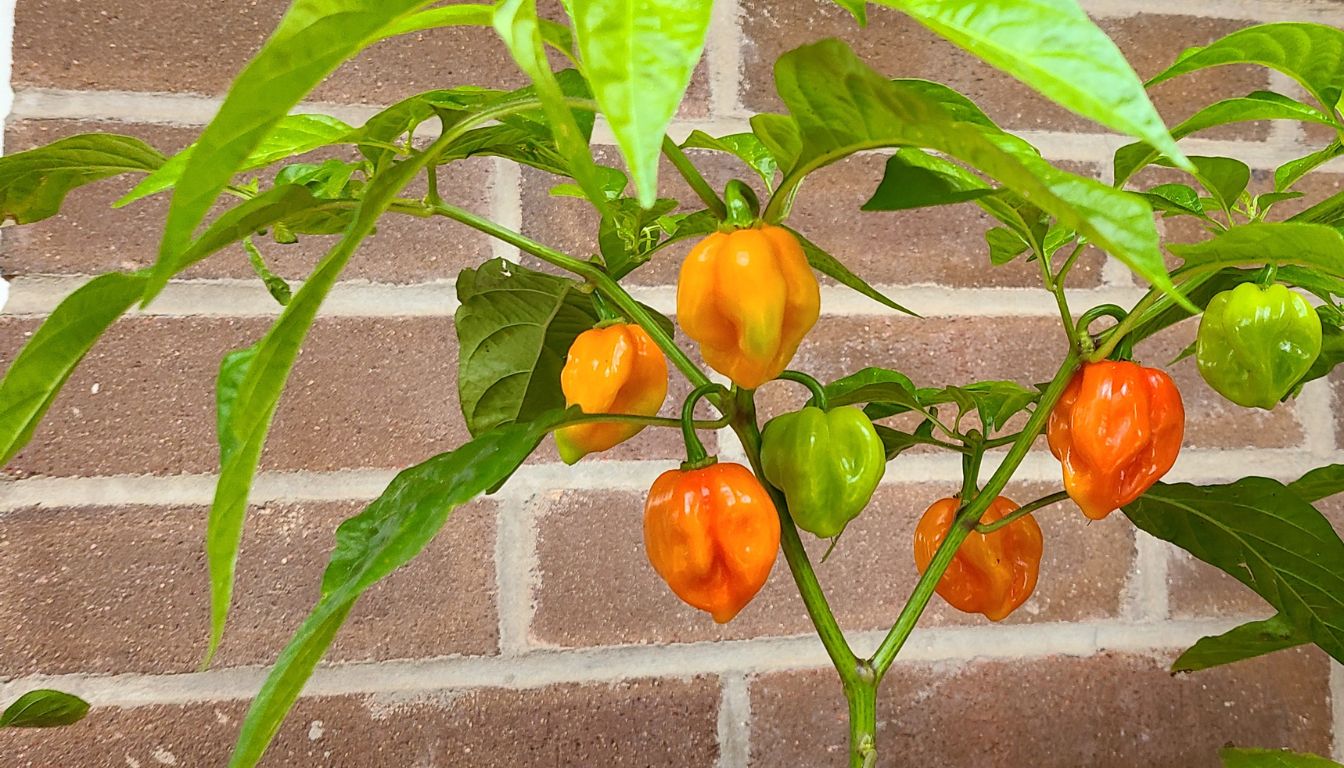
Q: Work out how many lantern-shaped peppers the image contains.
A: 7